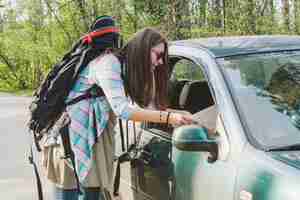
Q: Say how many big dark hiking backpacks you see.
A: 1